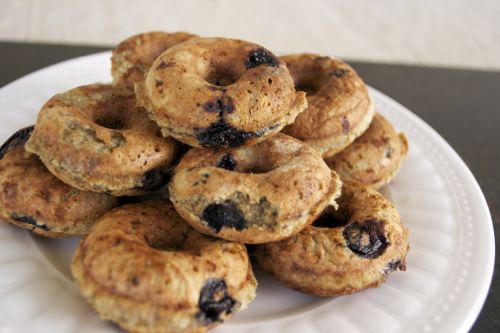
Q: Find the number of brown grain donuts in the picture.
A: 9